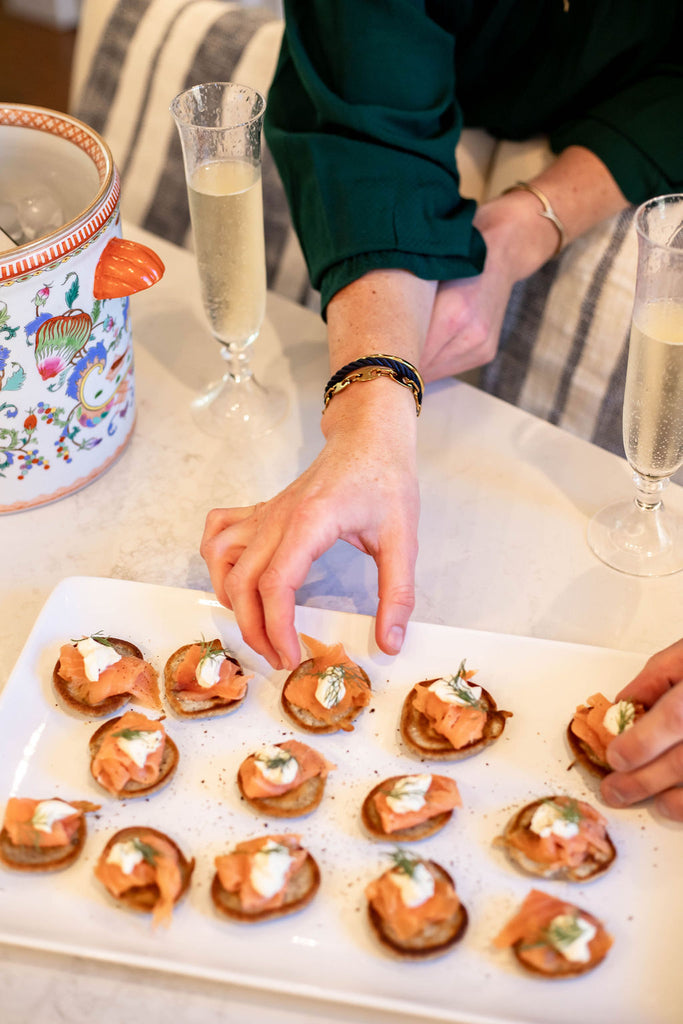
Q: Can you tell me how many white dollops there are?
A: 14